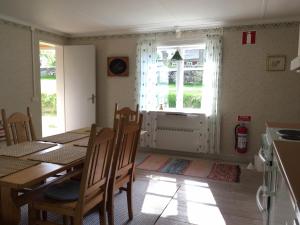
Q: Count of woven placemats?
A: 6